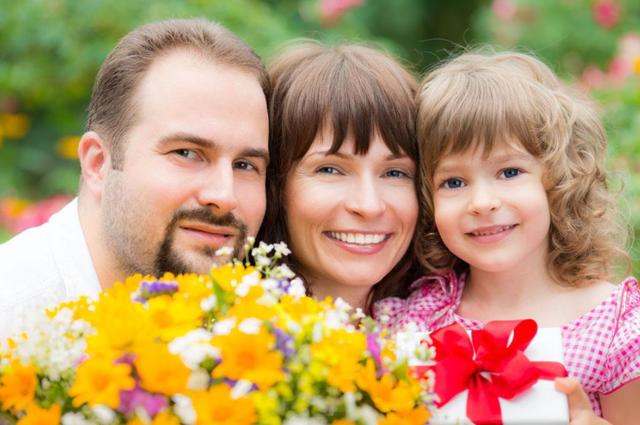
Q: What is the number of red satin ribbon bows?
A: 1